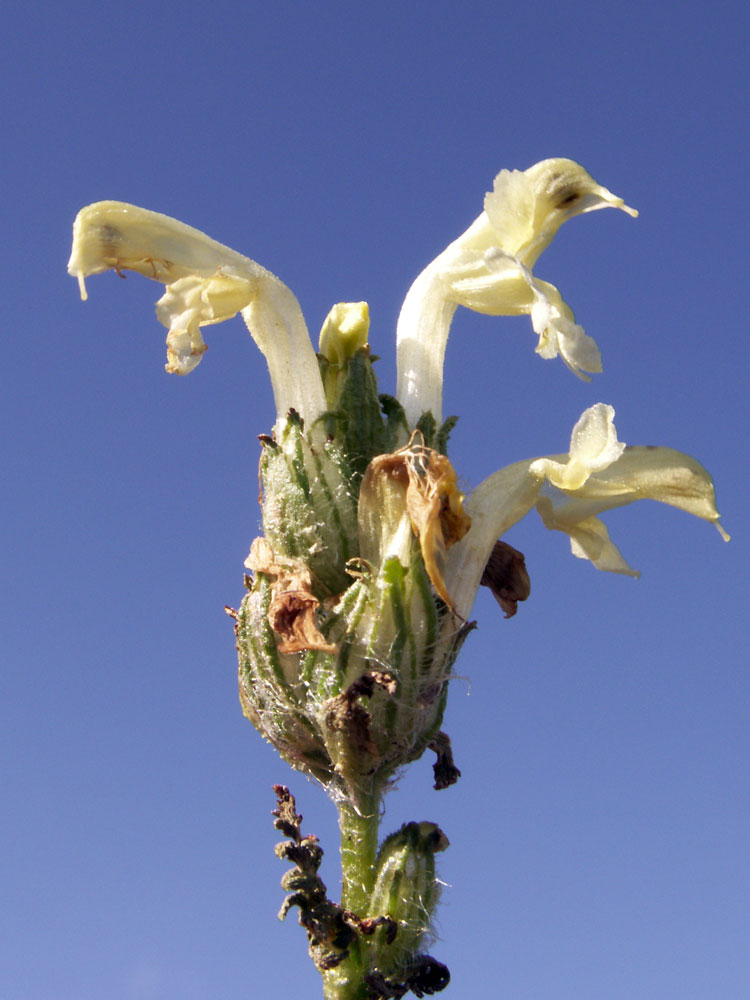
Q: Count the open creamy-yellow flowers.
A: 3